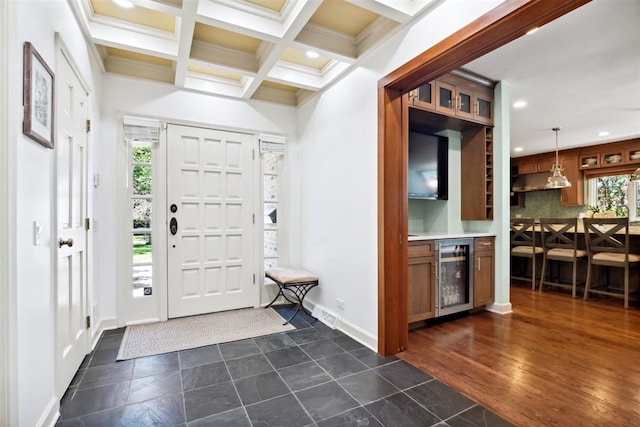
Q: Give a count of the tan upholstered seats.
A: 4